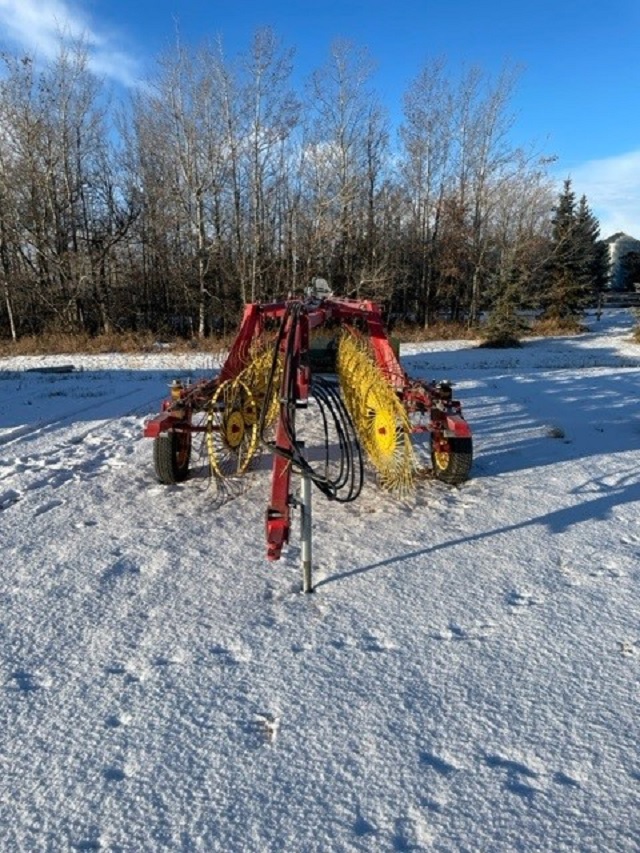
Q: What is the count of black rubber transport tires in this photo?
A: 2